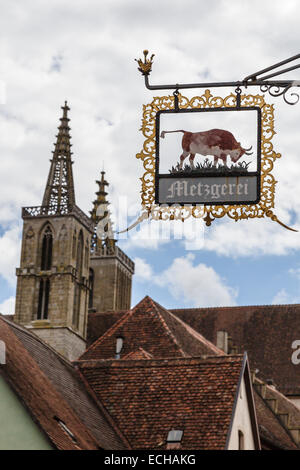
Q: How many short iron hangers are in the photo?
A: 2